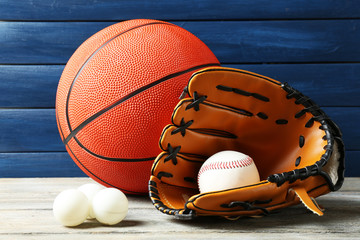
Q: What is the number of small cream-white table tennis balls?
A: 3